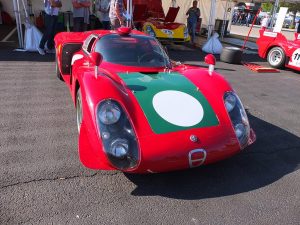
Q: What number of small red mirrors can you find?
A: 2